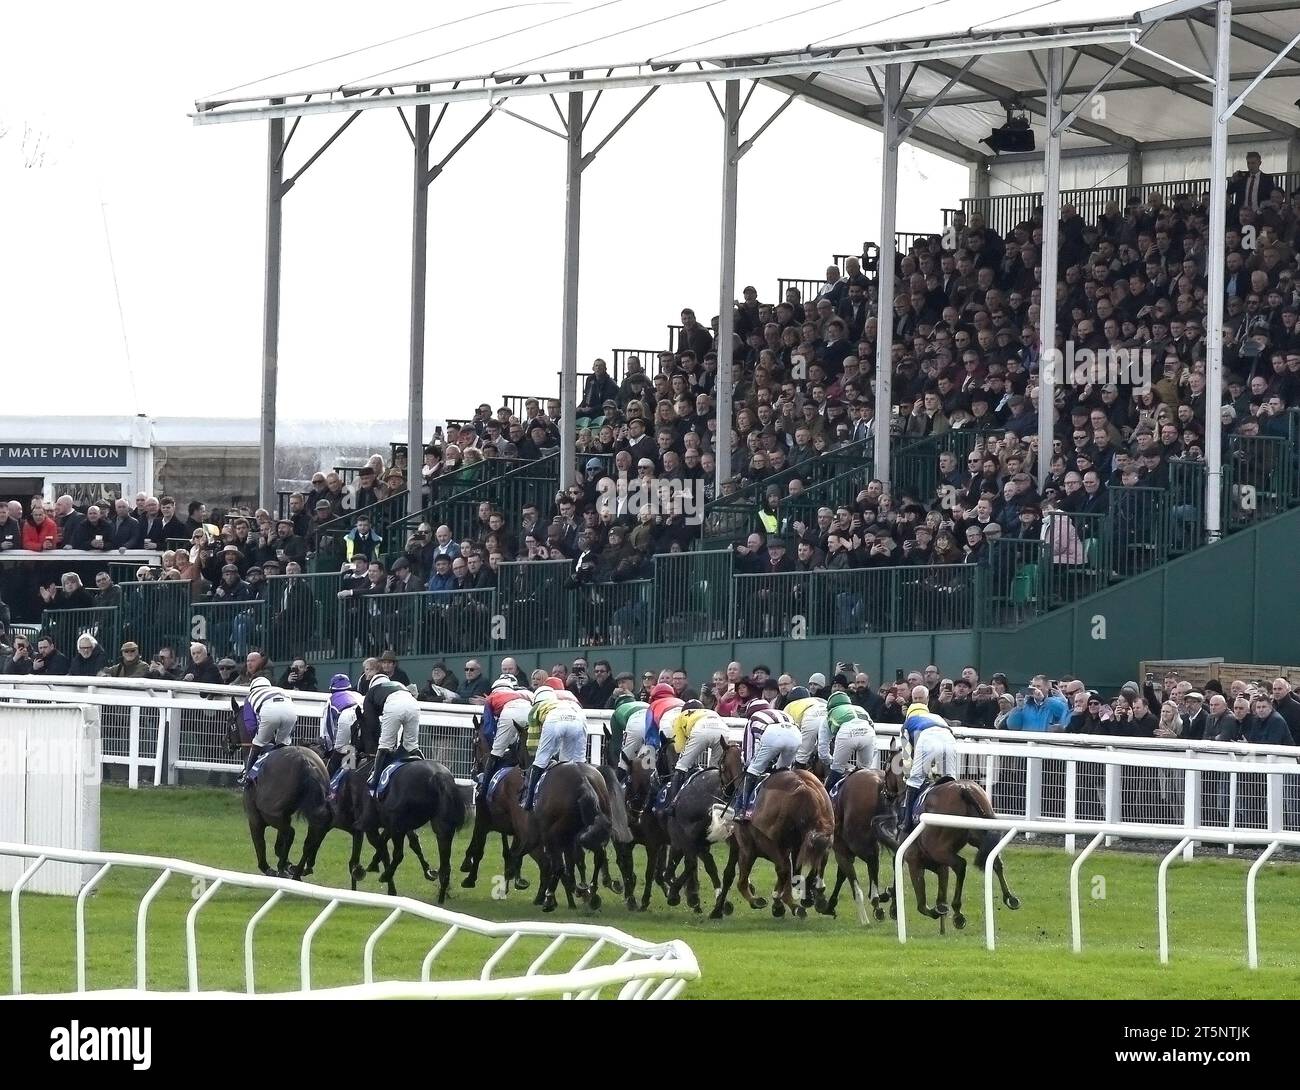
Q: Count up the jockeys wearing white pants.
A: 12